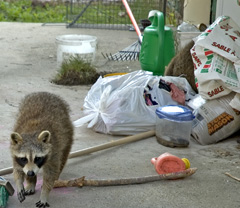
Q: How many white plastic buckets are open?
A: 1